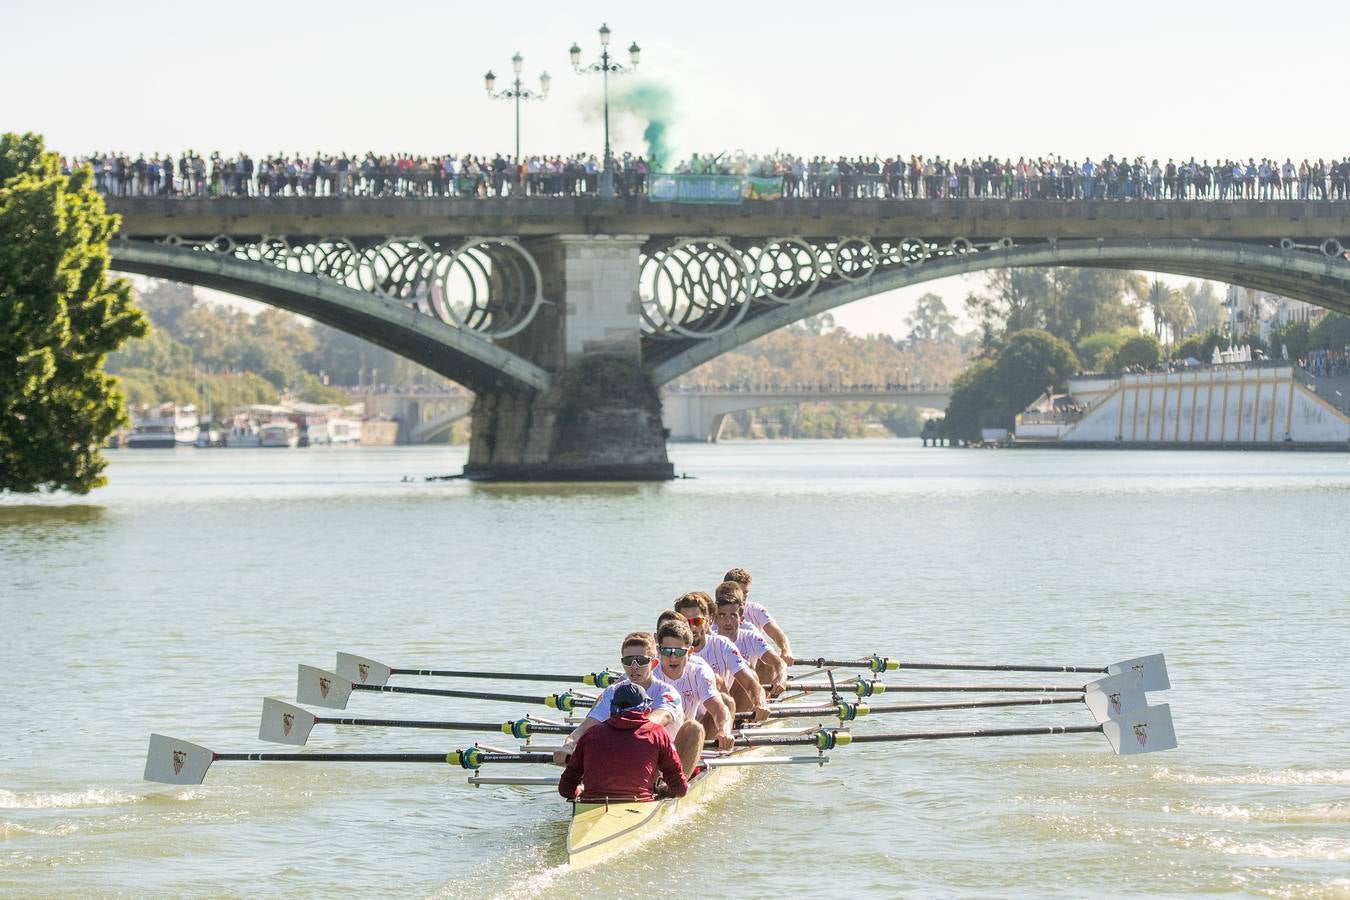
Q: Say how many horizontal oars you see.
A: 8